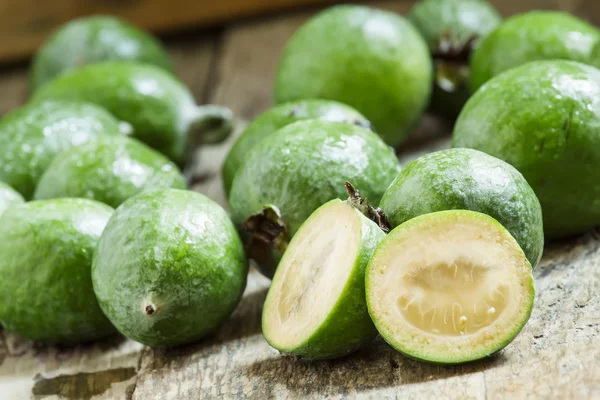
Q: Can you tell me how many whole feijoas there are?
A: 14